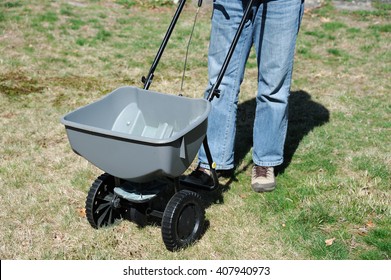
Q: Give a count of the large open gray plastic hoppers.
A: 1